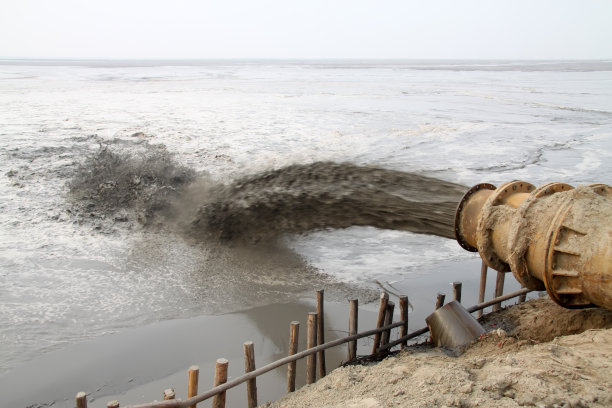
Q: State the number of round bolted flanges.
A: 4